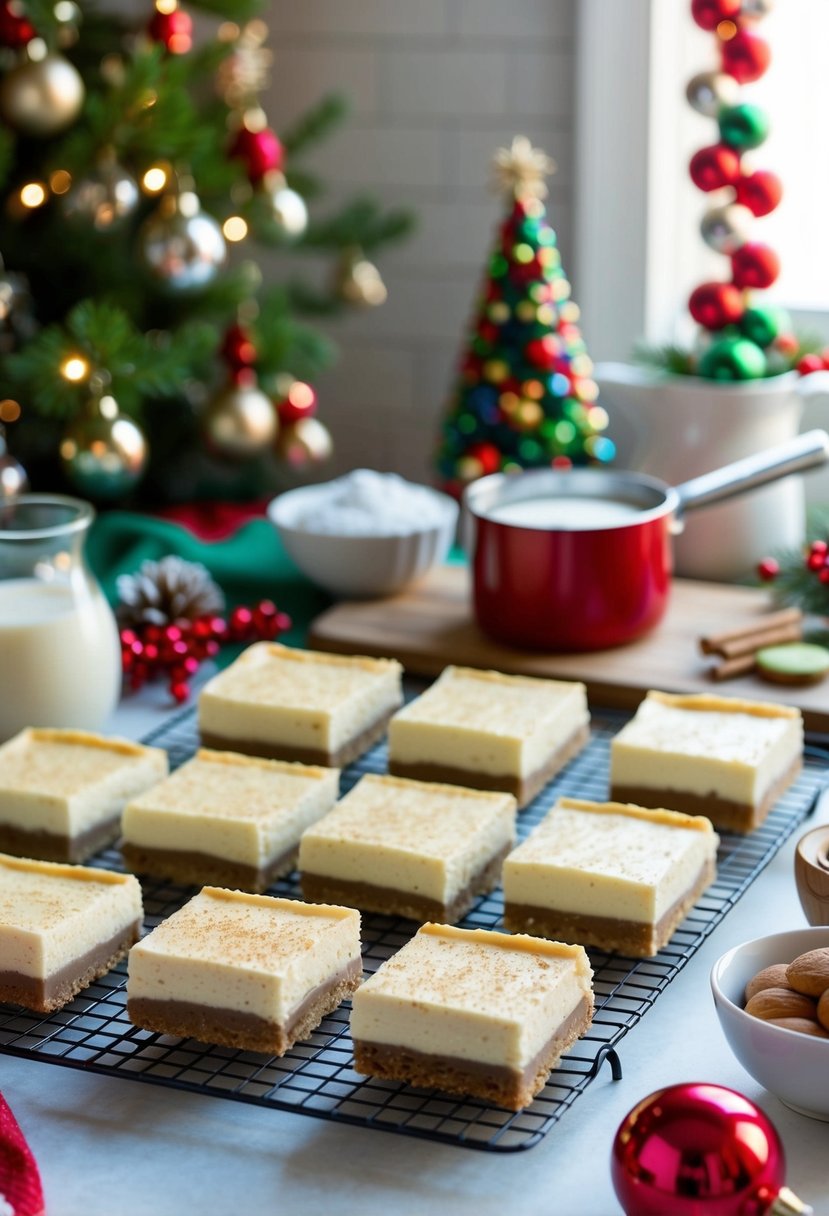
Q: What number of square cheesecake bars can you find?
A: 10